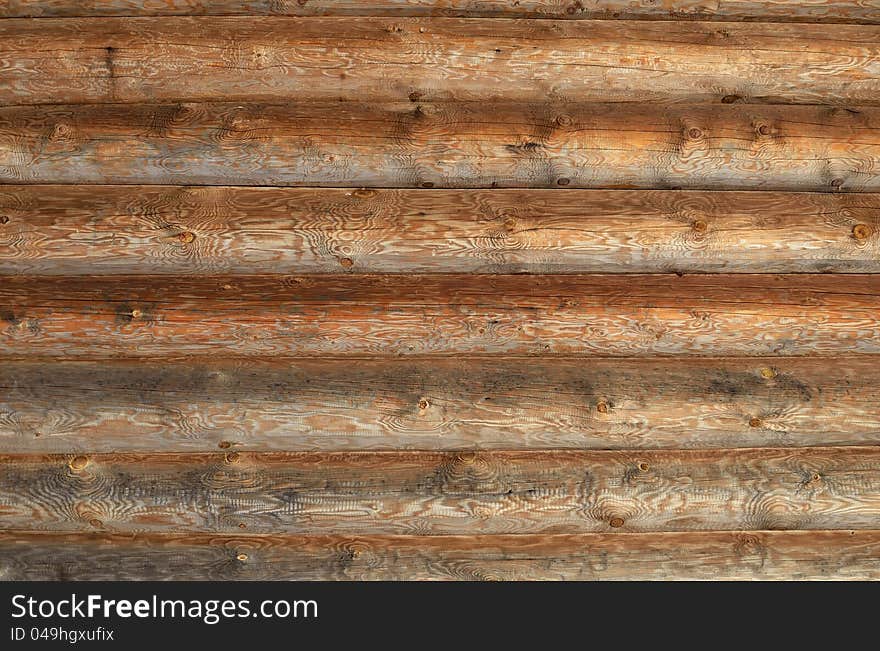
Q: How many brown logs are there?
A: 8